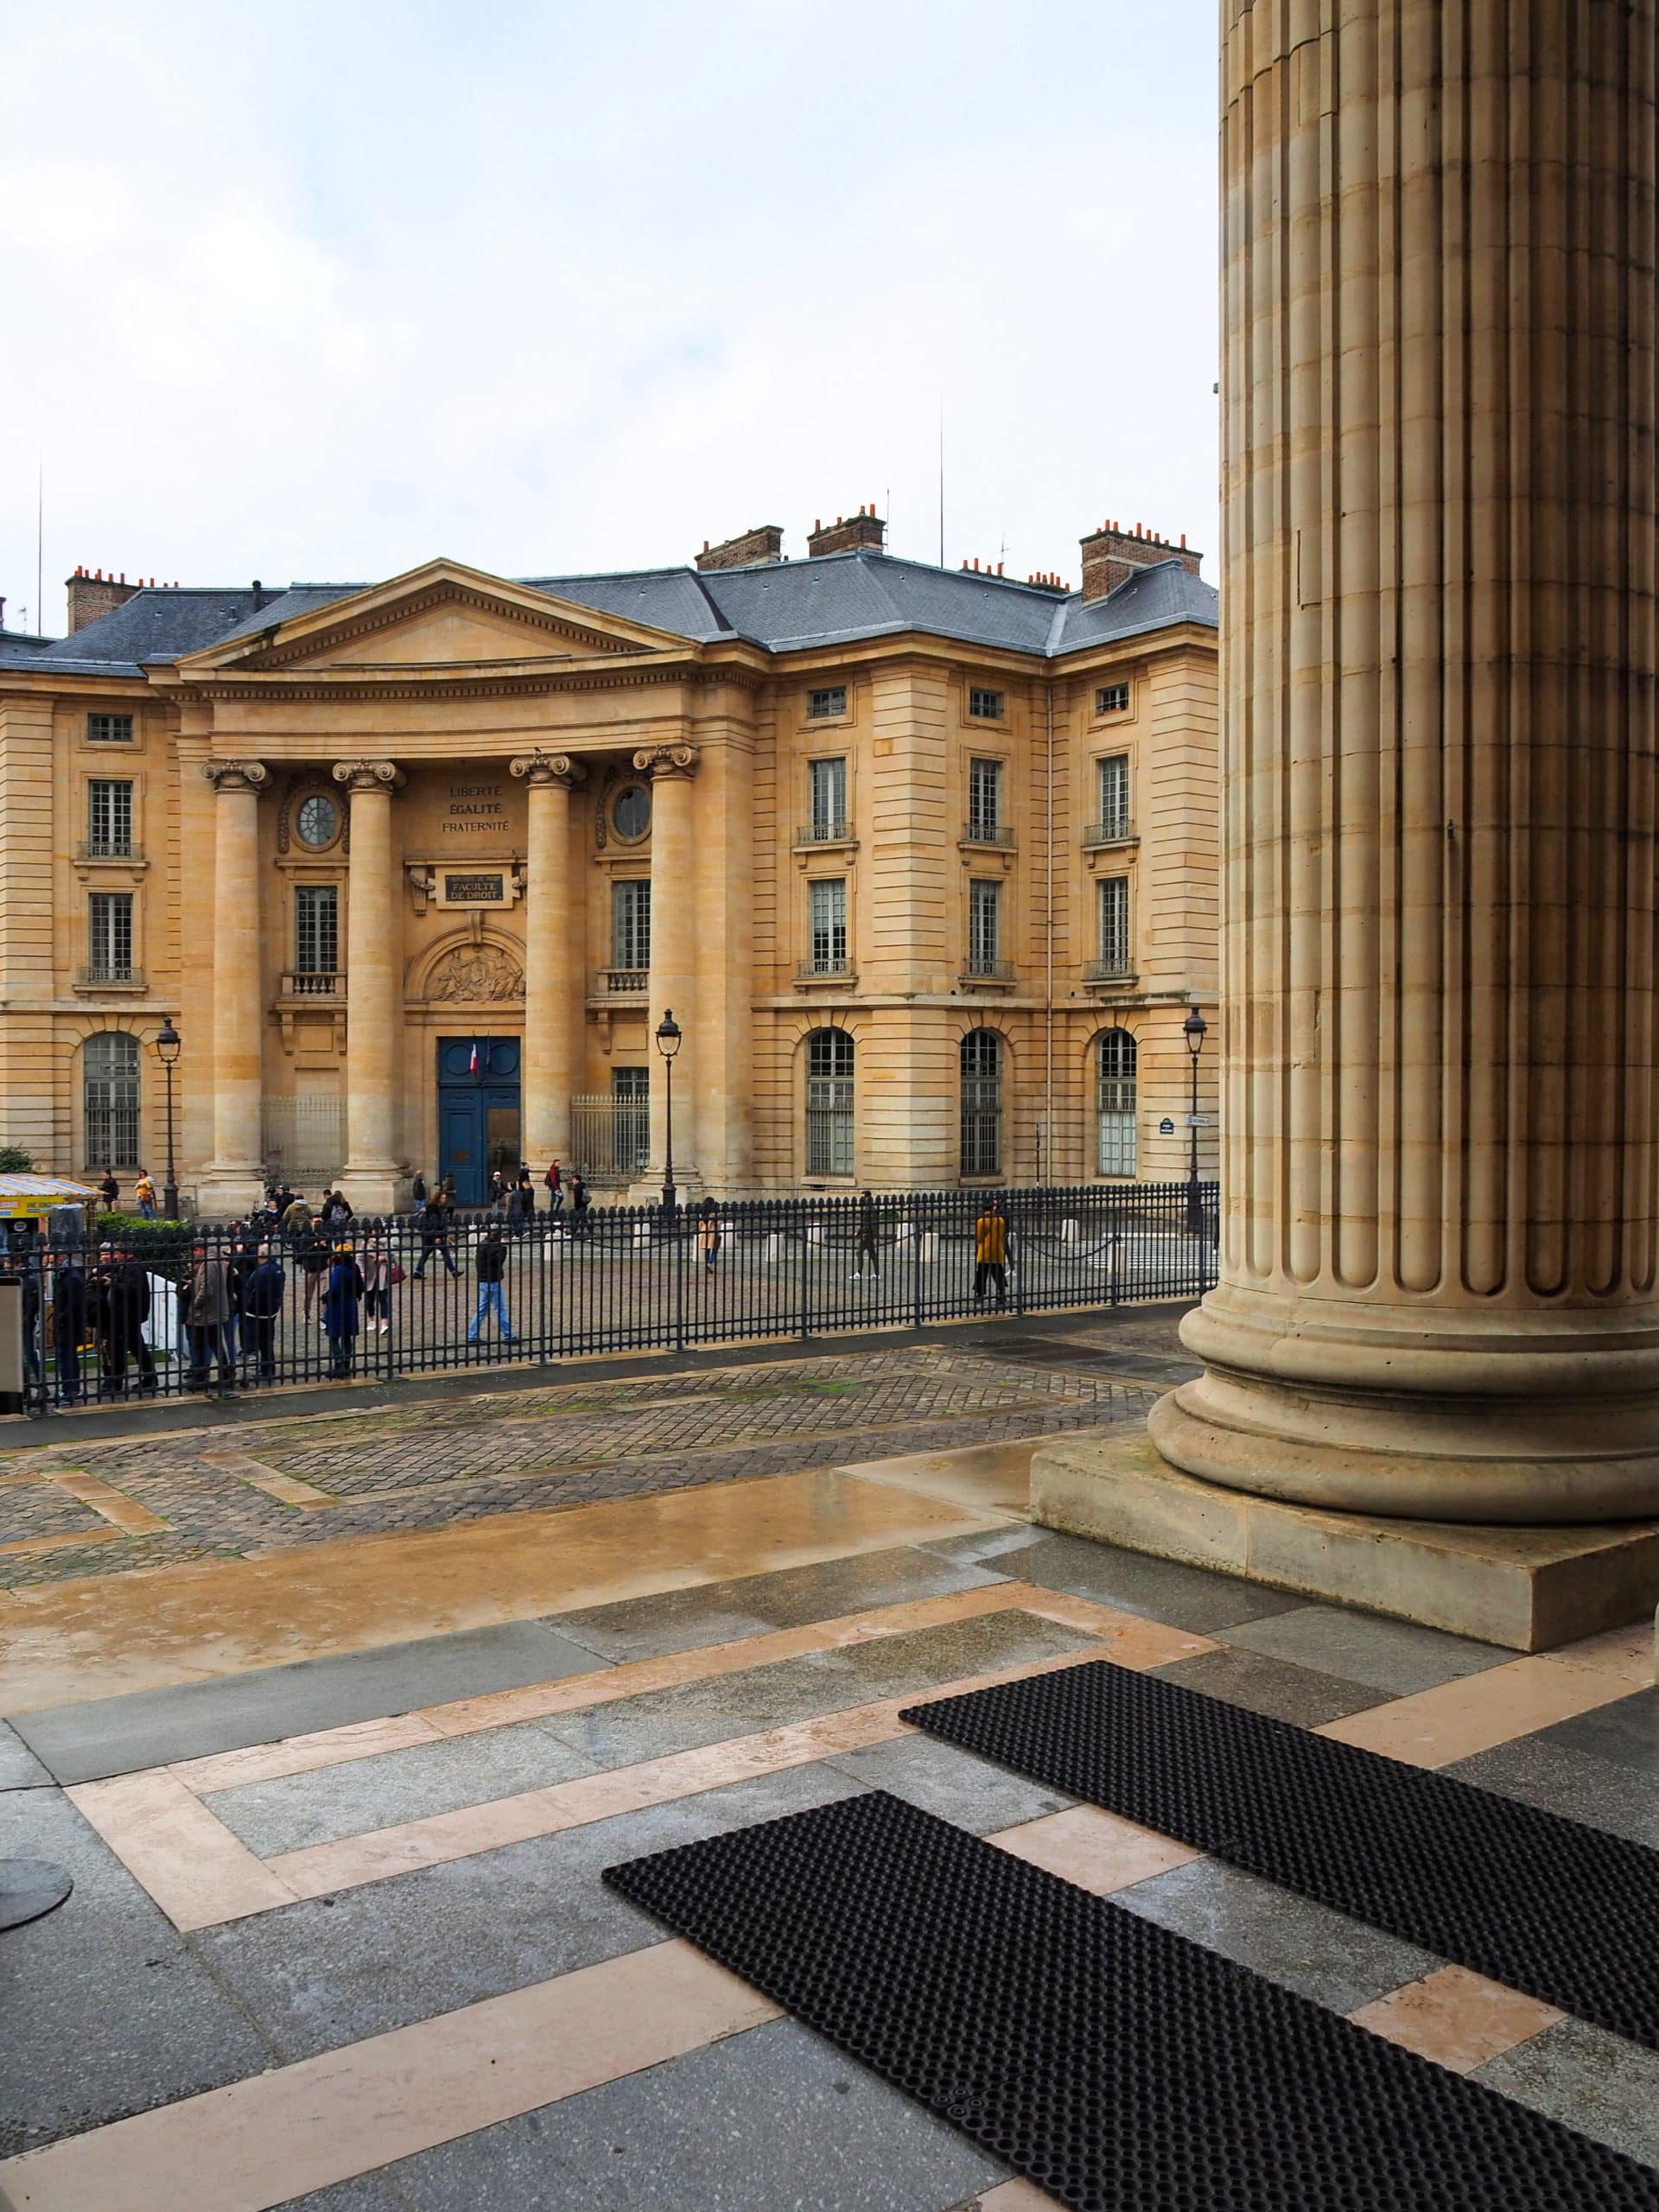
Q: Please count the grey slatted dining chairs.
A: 0